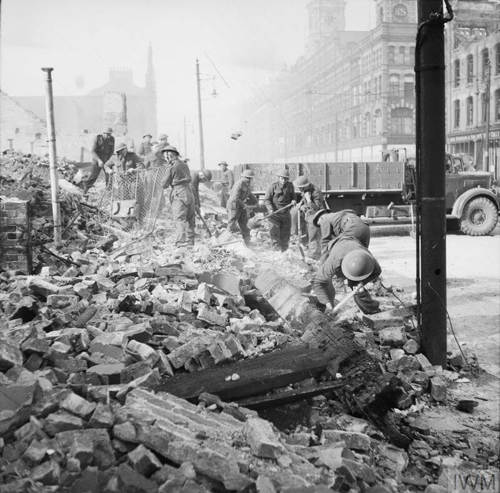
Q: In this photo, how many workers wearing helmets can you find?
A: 12